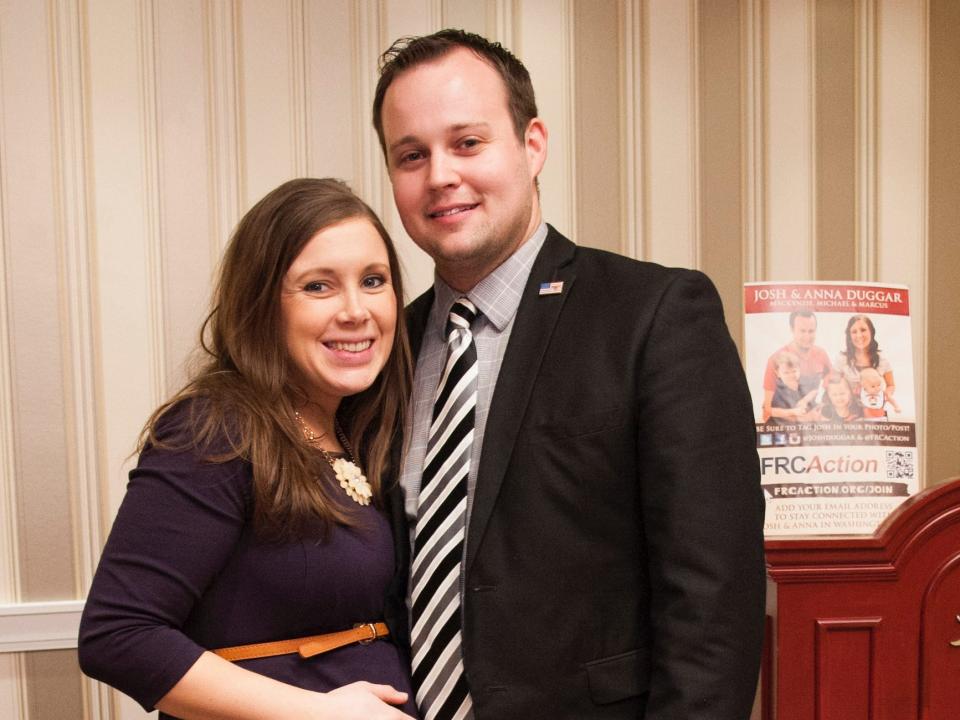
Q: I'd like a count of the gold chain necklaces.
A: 1